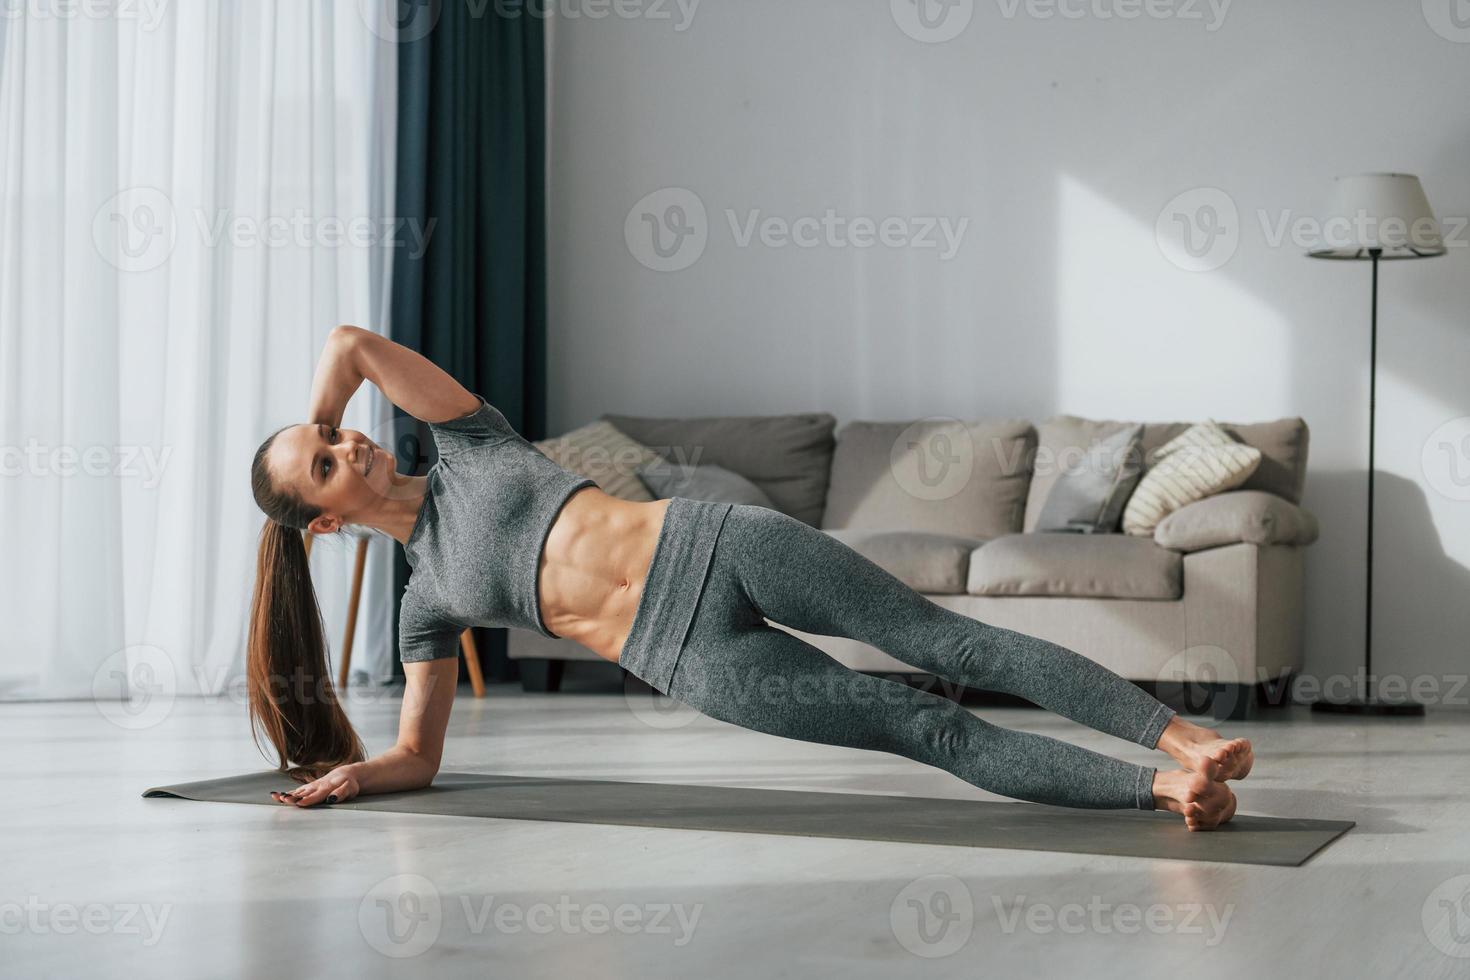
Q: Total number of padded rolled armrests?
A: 1